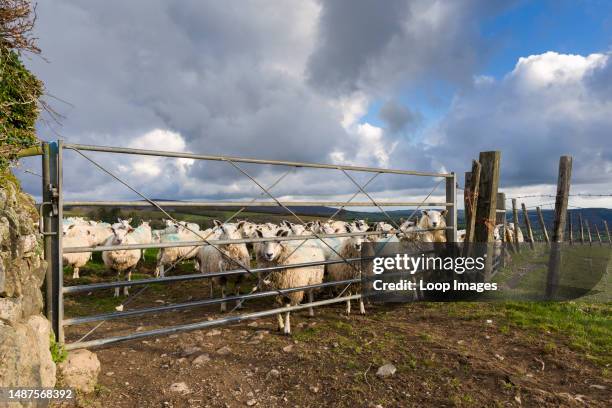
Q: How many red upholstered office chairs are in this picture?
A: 0